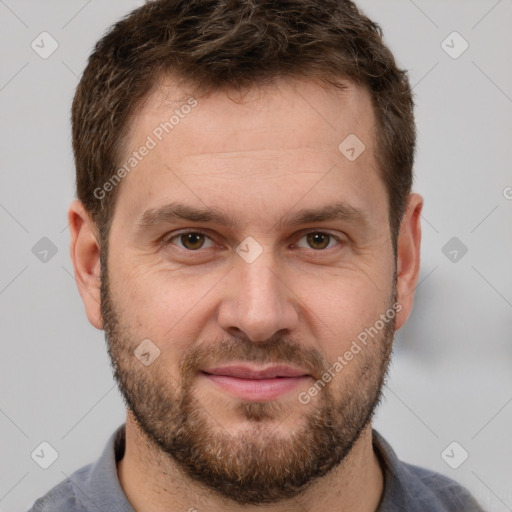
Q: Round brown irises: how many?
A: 2